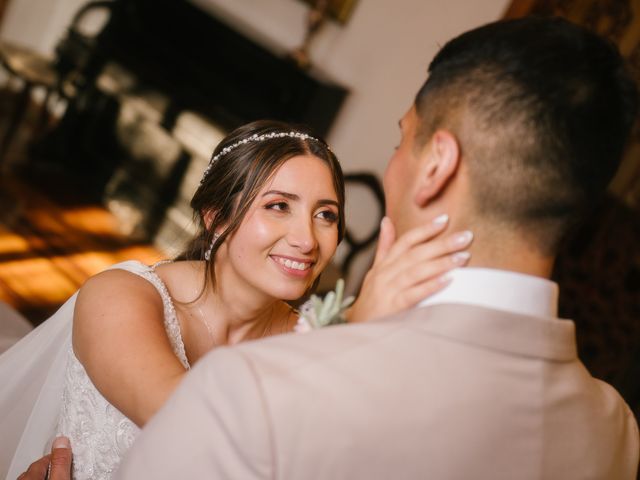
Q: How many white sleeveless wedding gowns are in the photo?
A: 1